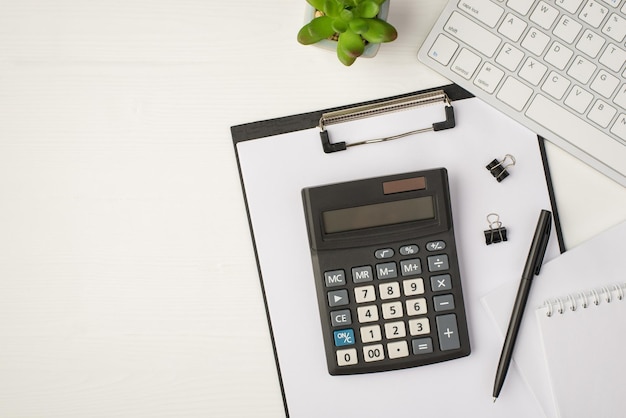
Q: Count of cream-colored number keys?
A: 11